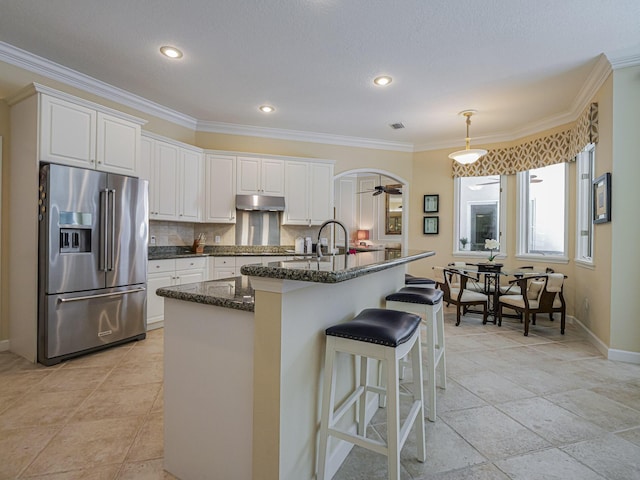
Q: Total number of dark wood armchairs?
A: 4